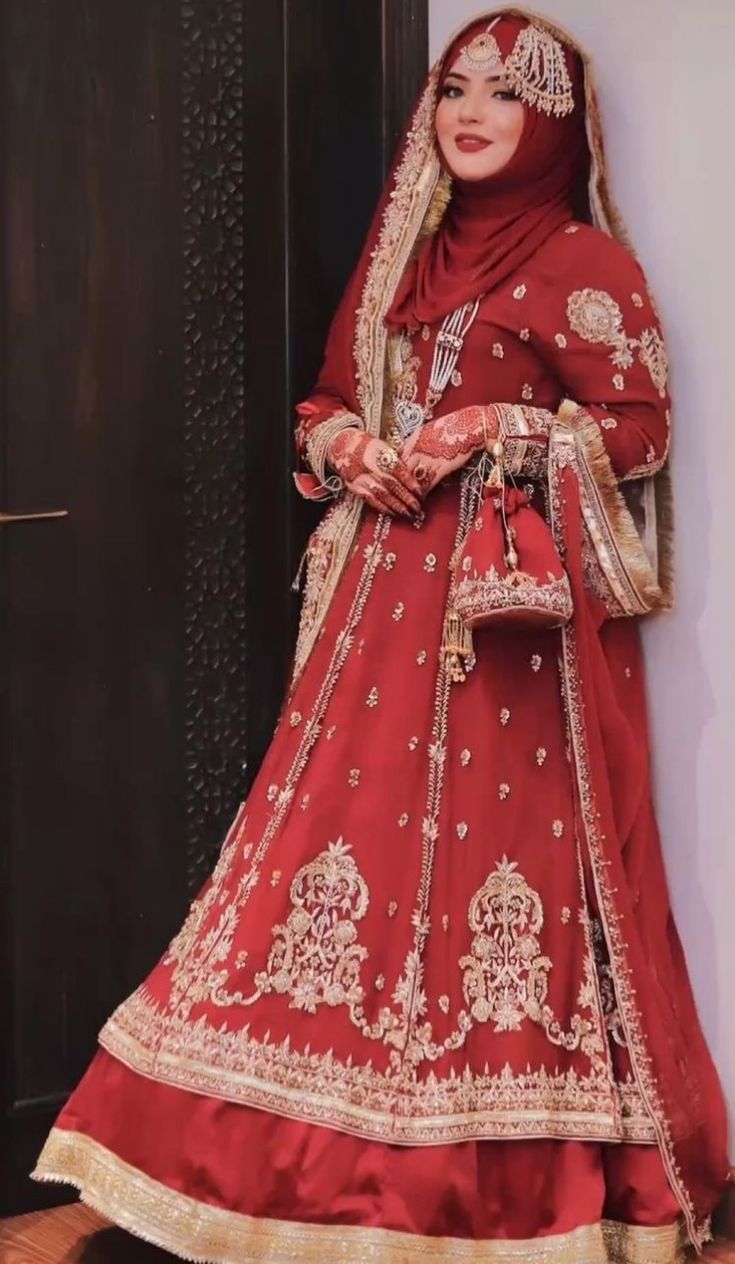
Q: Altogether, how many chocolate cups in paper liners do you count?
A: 0